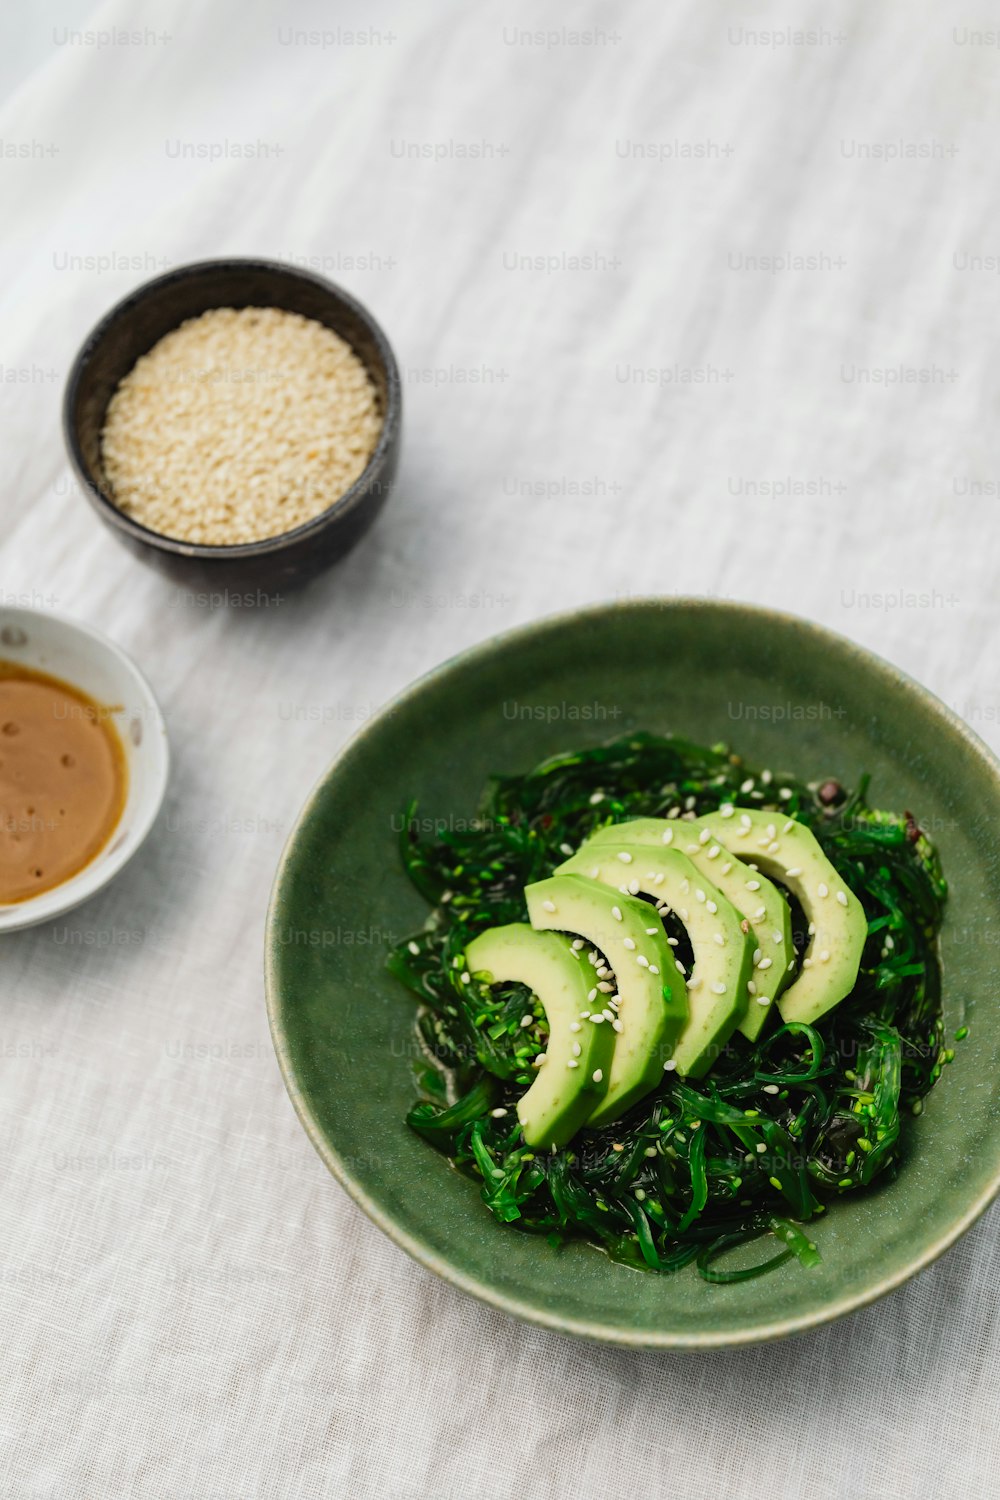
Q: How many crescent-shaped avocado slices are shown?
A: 5